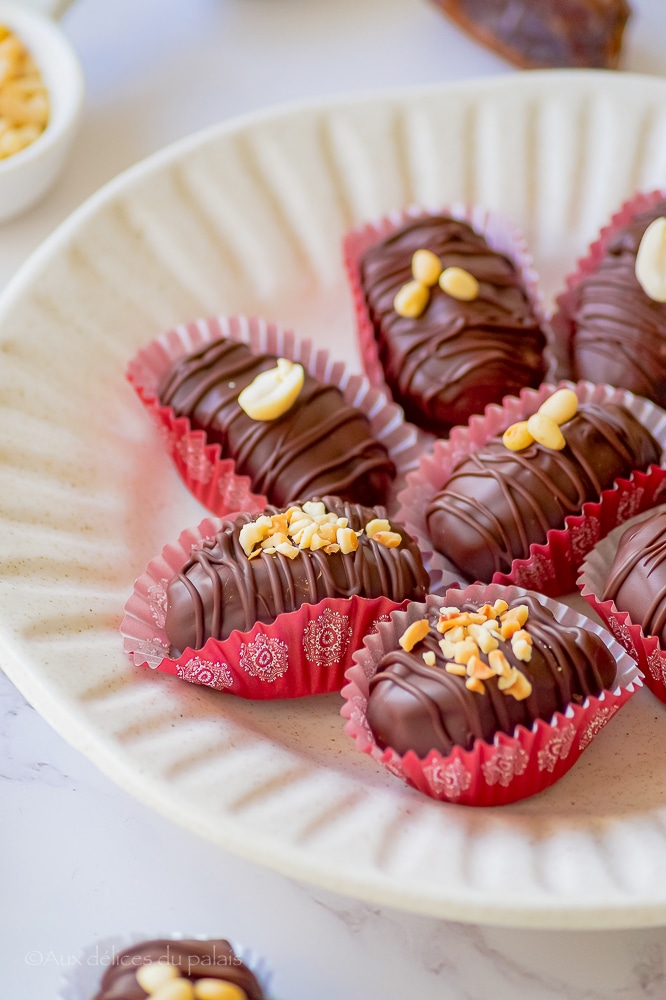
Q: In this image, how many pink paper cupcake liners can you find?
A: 7